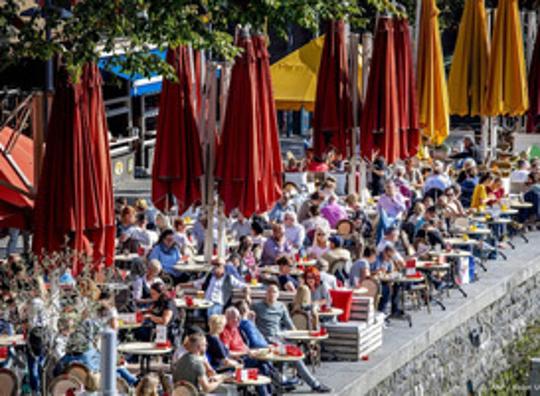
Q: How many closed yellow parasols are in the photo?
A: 3